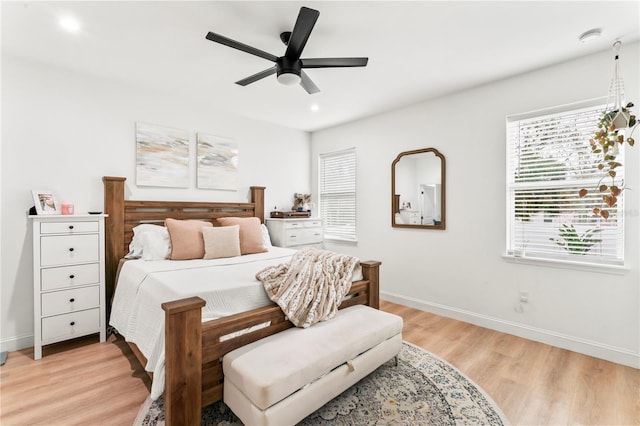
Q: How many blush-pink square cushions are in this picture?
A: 2